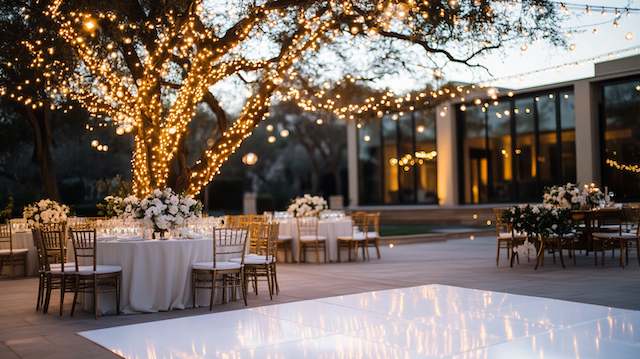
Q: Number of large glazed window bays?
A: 3